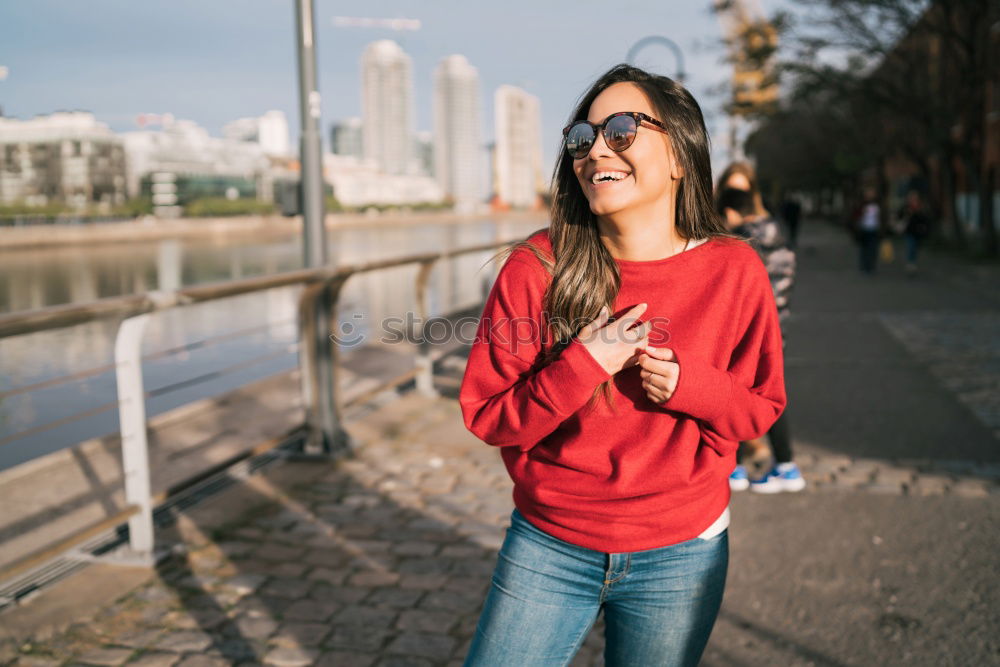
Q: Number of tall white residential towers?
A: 3